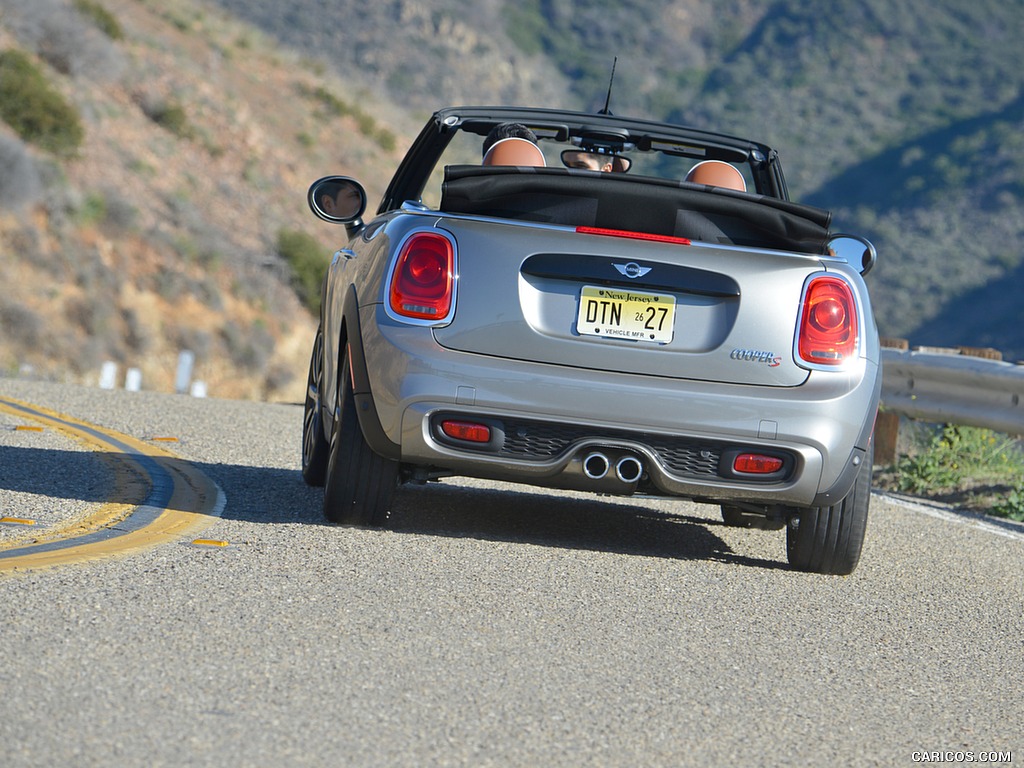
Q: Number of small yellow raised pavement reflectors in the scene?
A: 4